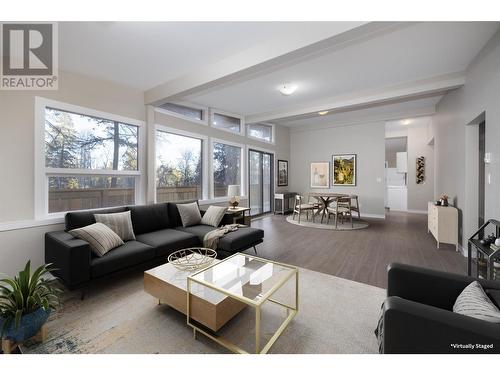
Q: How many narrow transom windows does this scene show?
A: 3